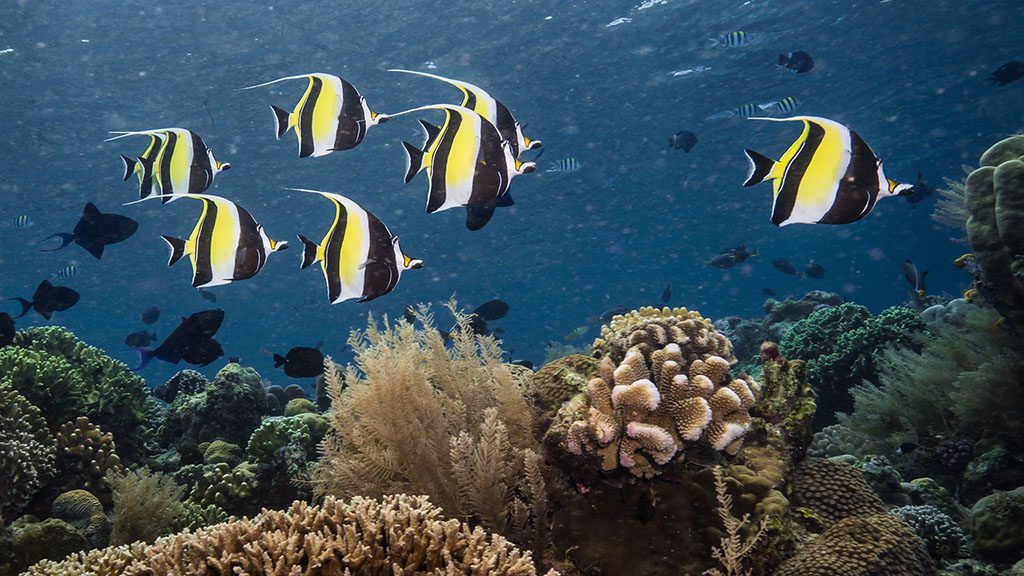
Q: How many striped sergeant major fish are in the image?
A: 6